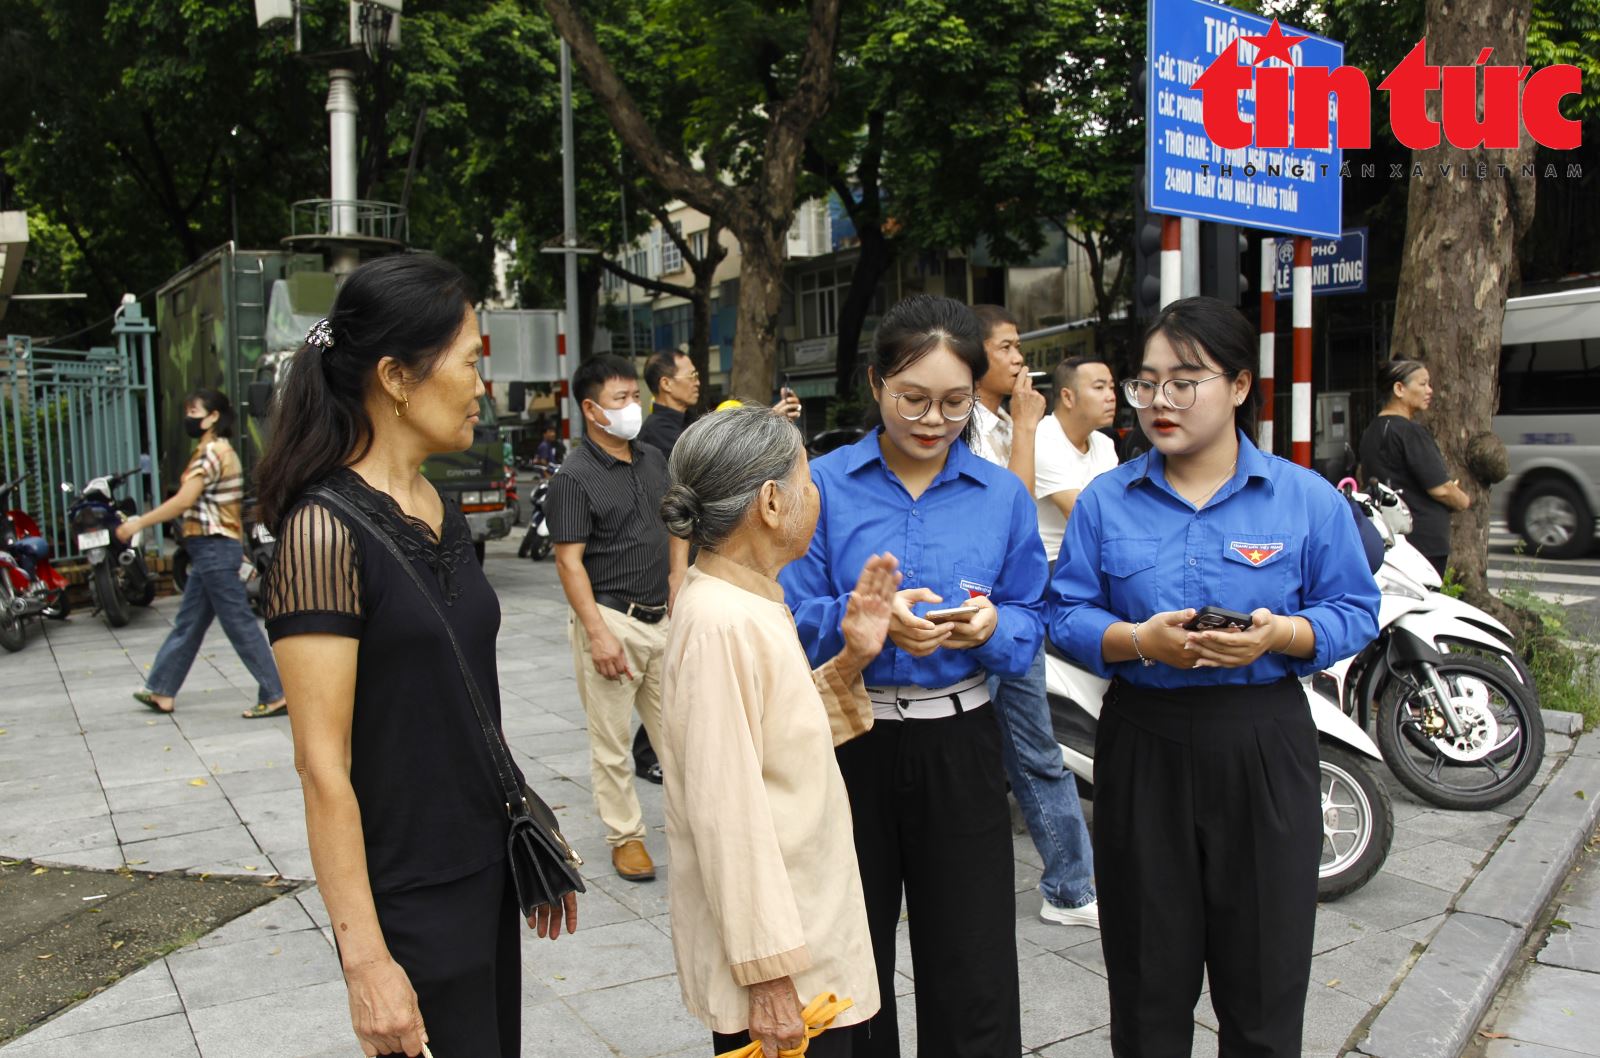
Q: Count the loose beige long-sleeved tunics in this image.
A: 1